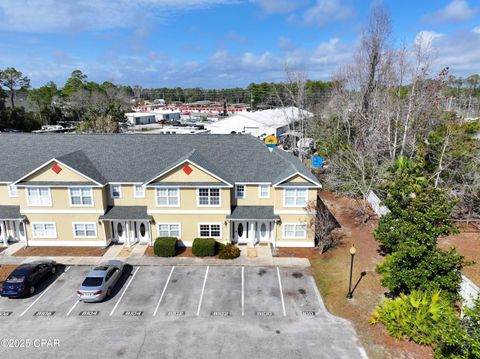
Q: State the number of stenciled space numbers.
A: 8